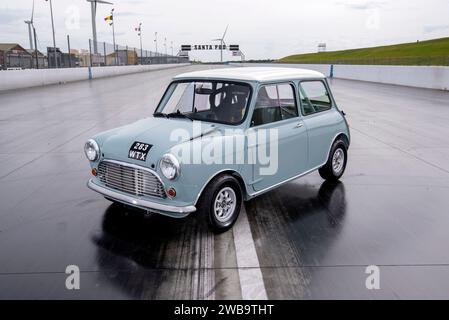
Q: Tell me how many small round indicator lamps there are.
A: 2